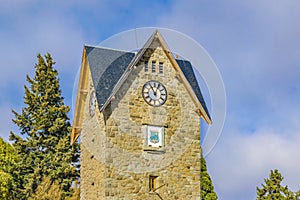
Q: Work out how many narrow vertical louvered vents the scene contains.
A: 3